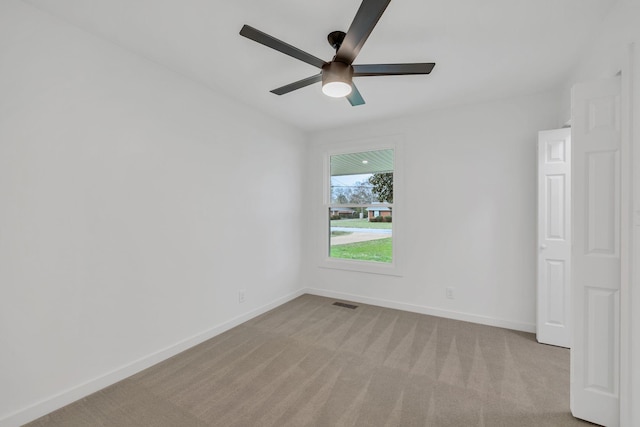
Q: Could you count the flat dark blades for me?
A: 5